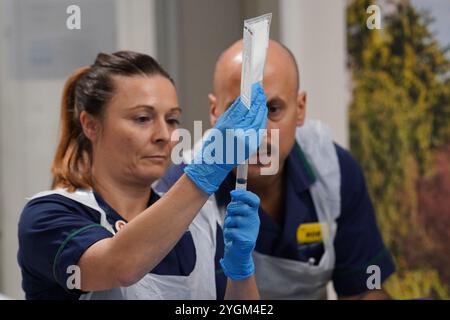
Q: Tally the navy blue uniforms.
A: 2